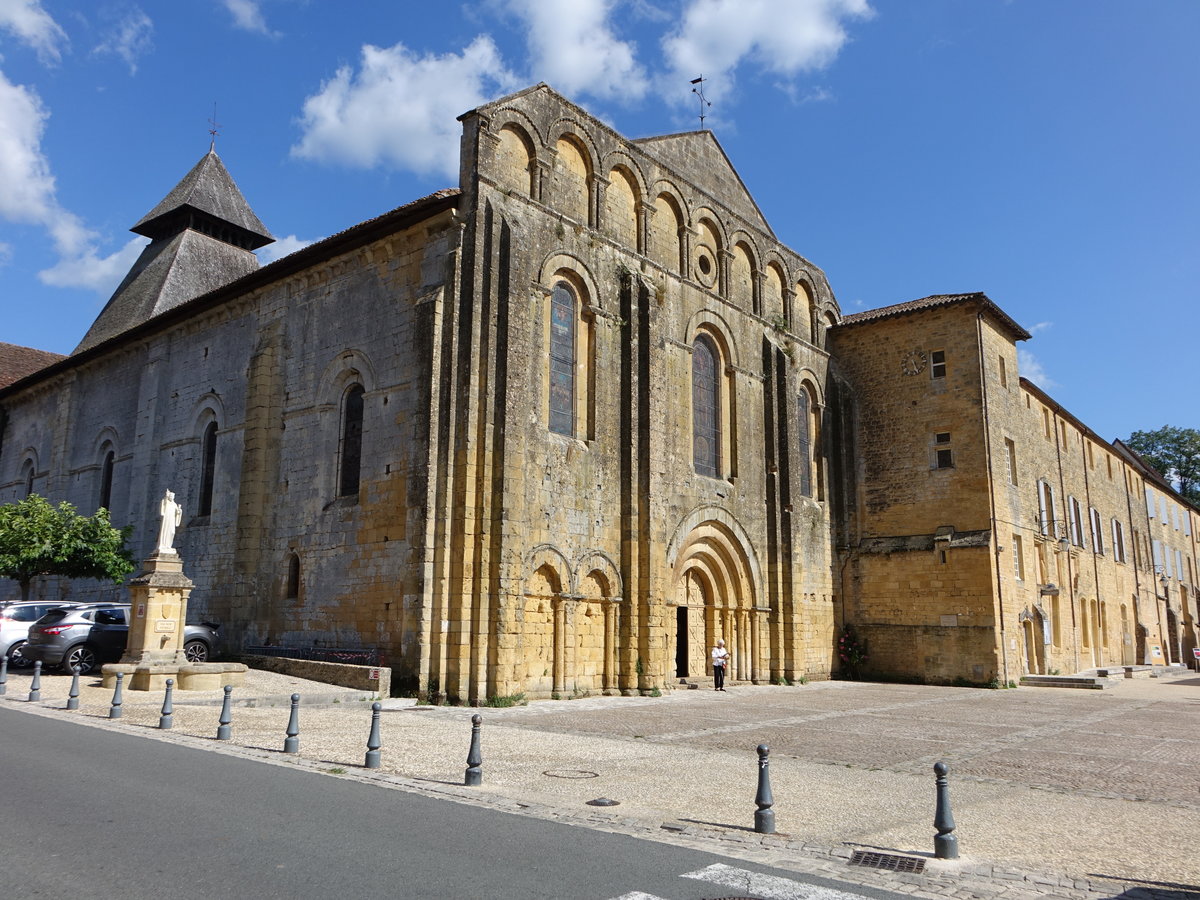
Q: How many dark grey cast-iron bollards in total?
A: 11